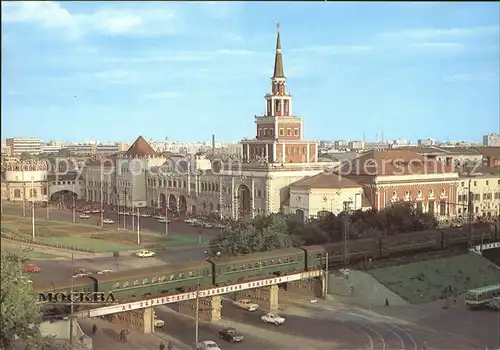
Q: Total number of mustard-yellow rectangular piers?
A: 3